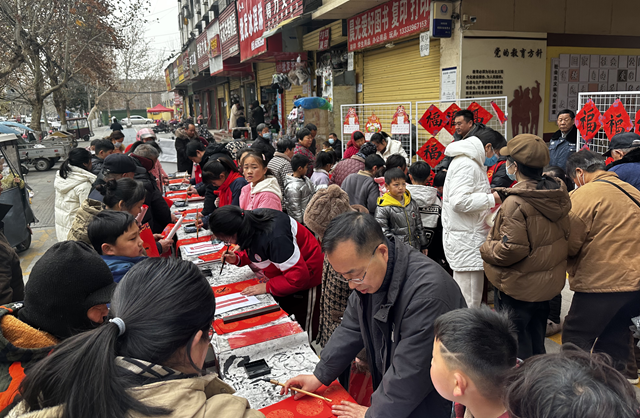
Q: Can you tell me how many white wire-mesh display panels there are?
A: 3